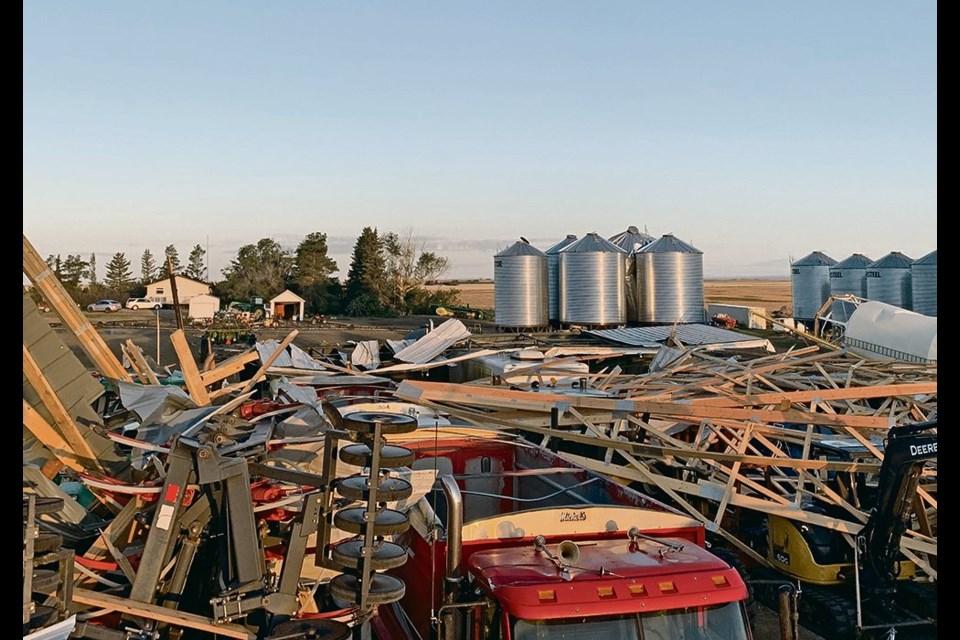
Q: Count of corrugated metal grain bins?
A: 9